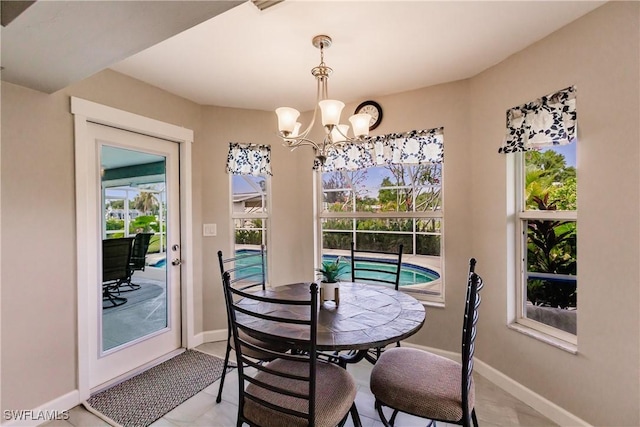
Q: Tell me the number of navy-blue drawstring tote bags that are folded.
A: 0